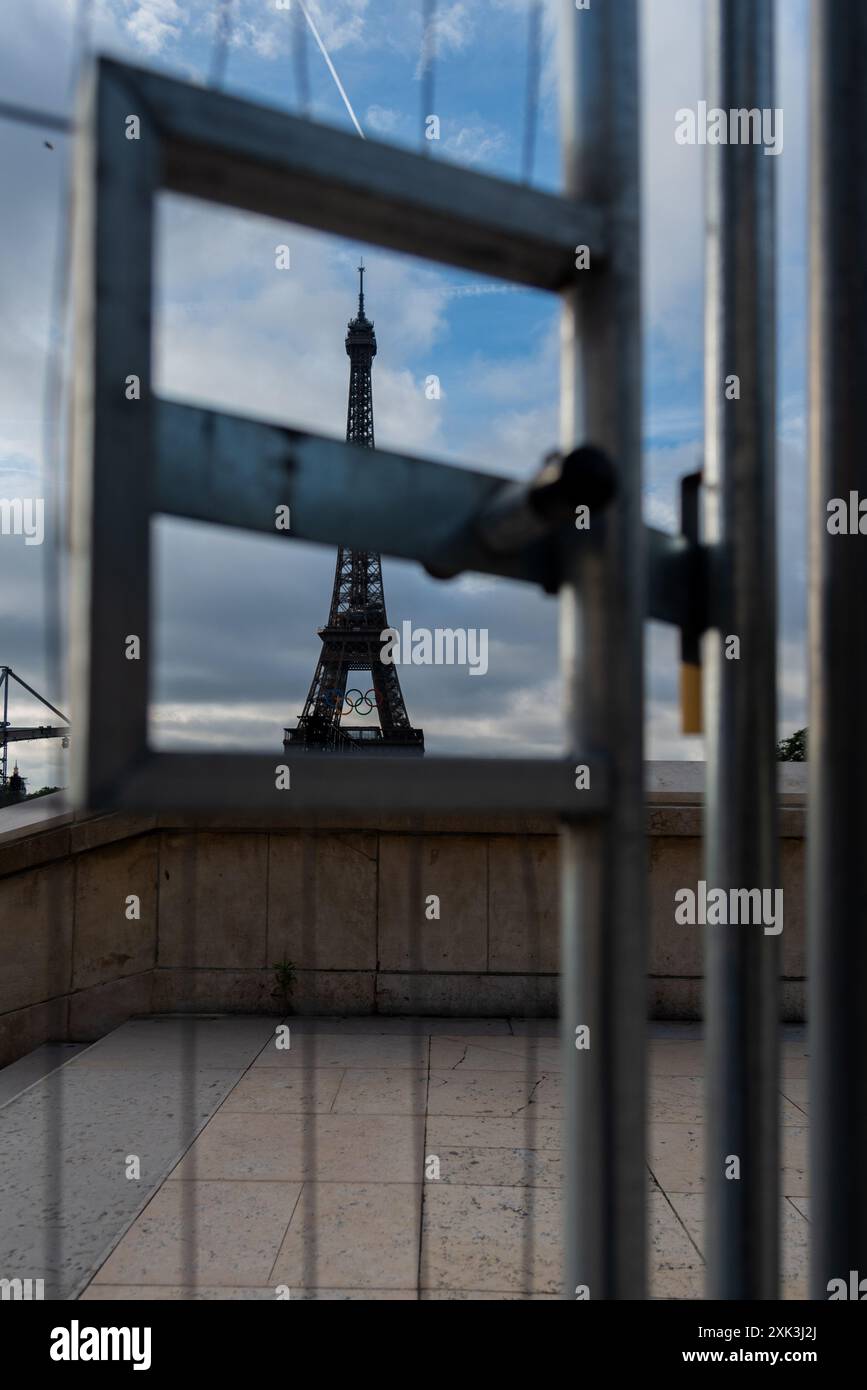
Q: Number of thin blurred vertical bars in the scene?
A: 5